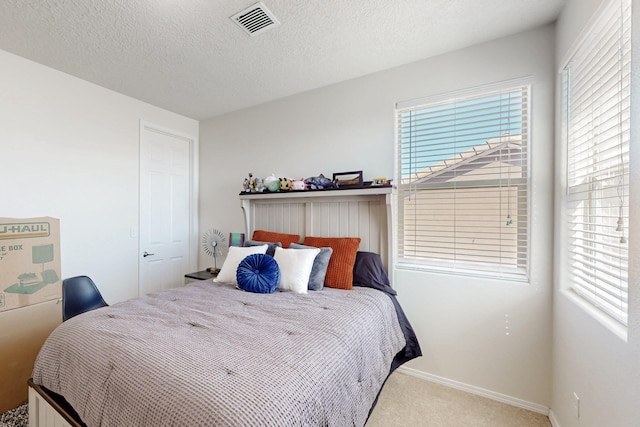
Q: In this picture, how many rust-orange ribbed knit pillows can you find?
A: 2